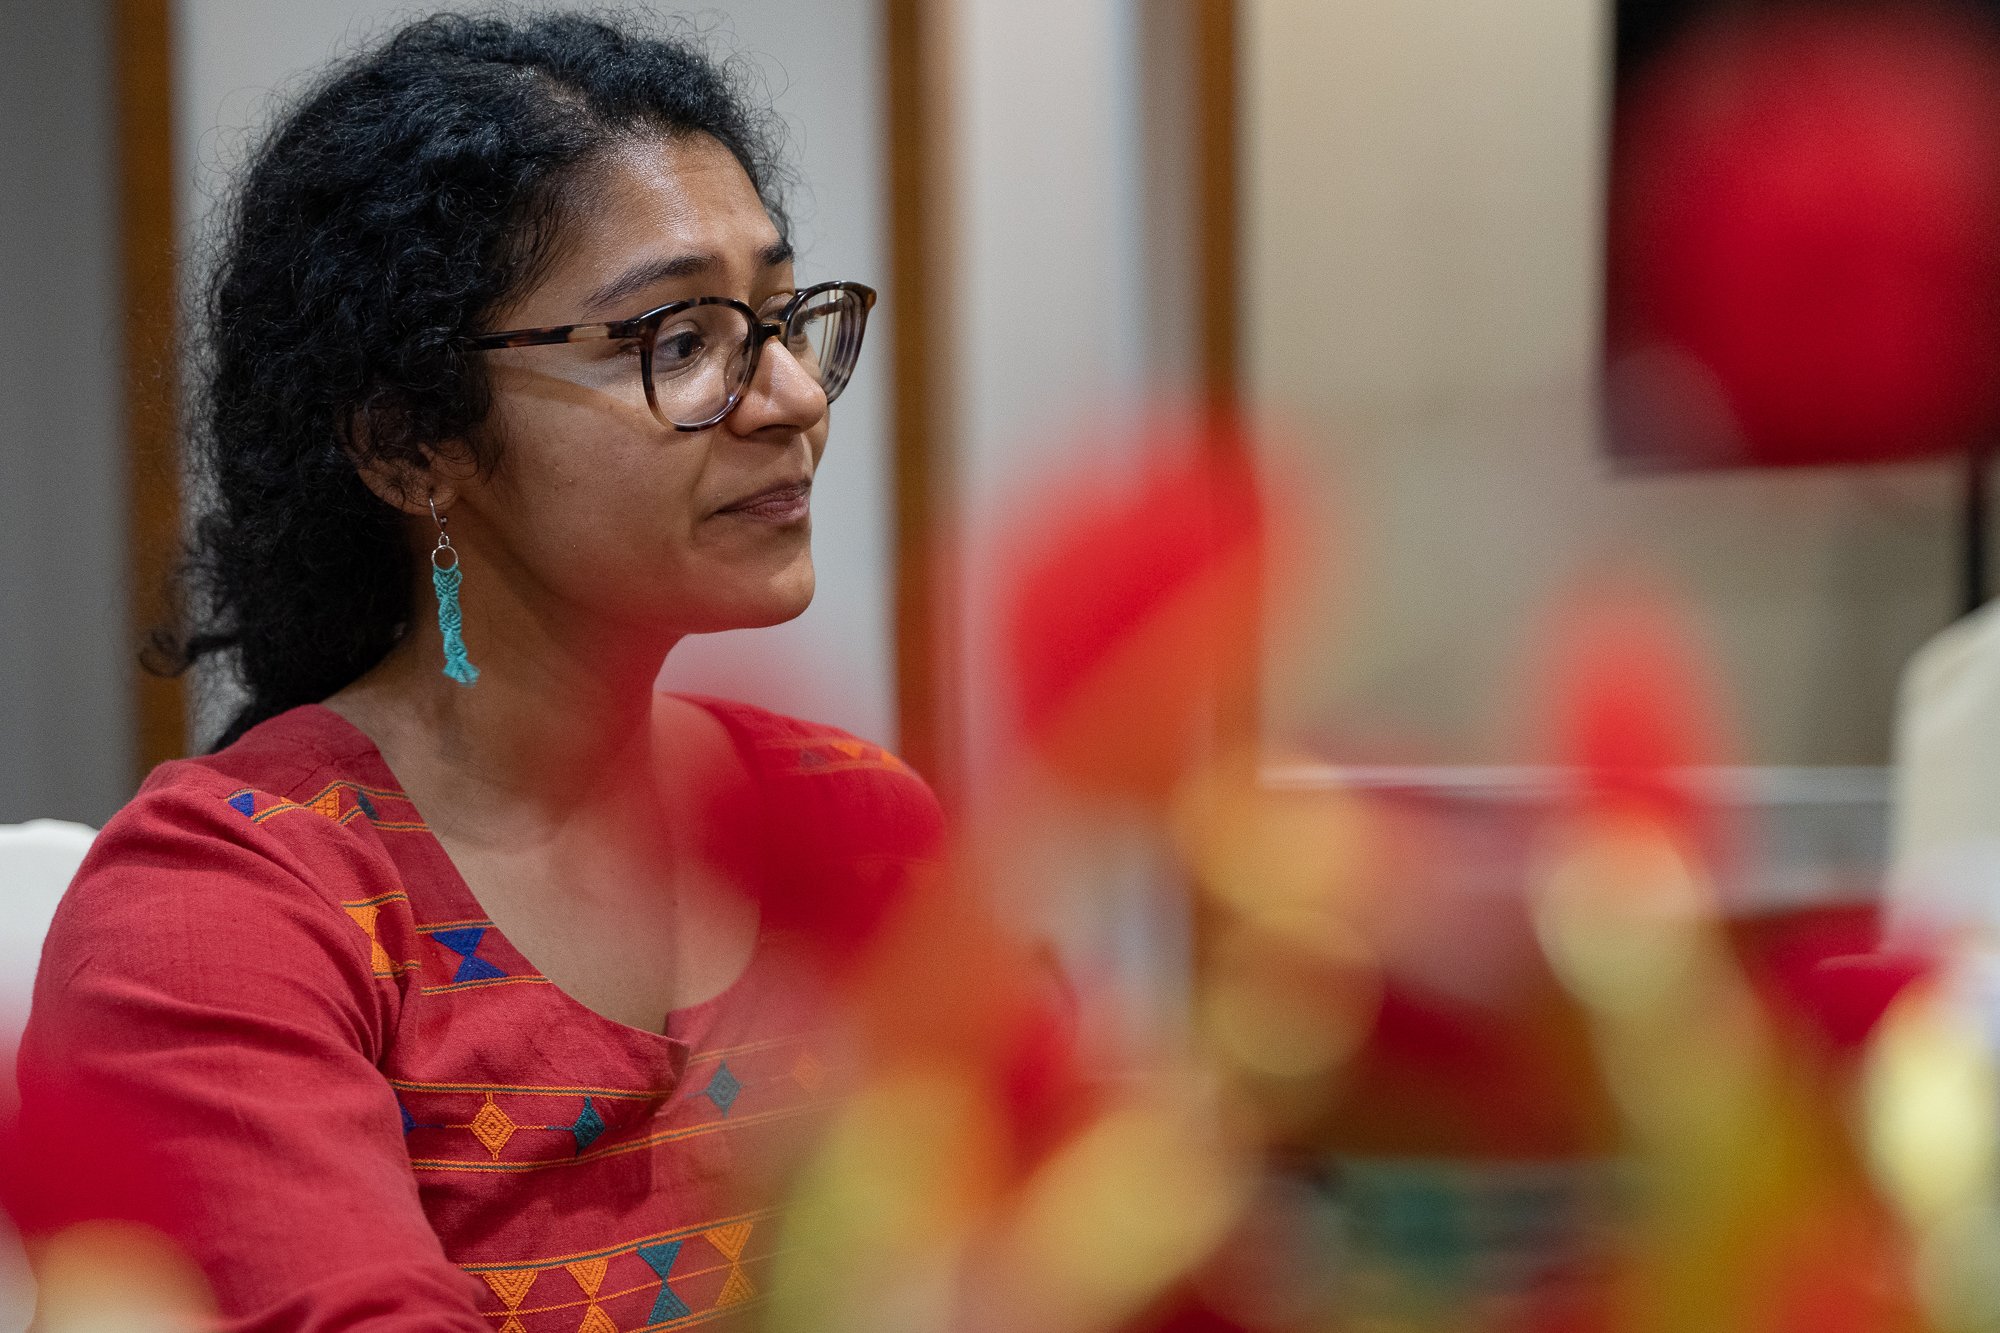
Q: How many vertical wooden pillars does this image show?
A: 3